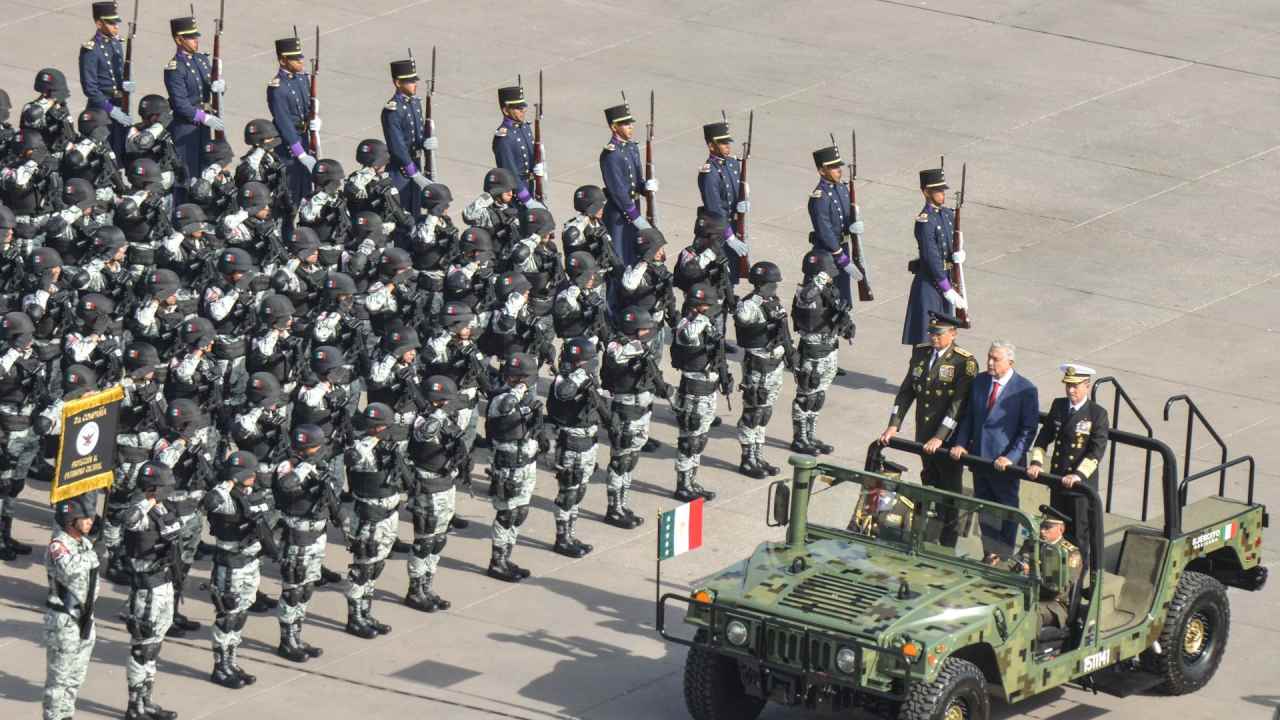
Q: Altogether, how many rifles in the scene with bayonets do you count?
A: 9